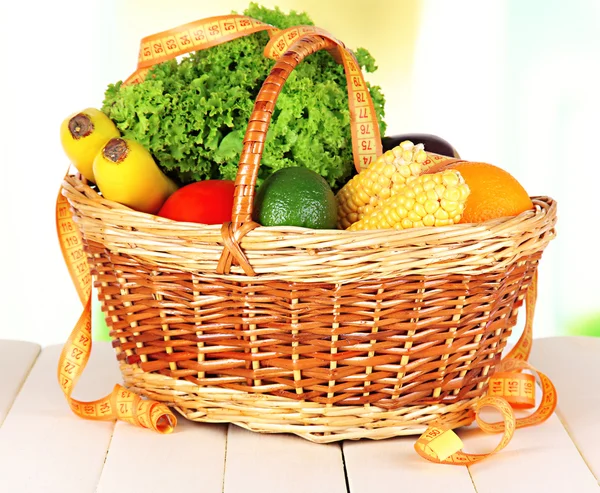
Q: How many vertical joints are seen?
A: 6